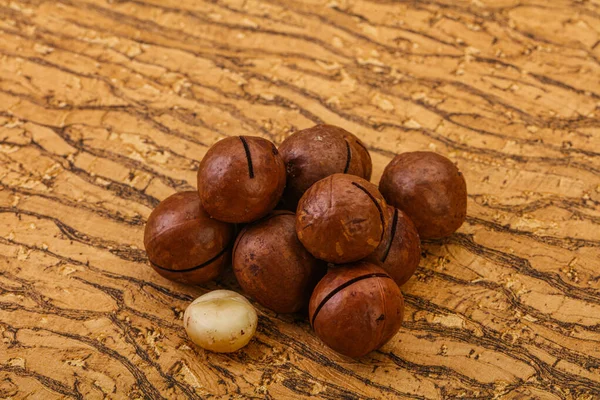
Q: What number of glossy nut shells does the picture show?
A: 8